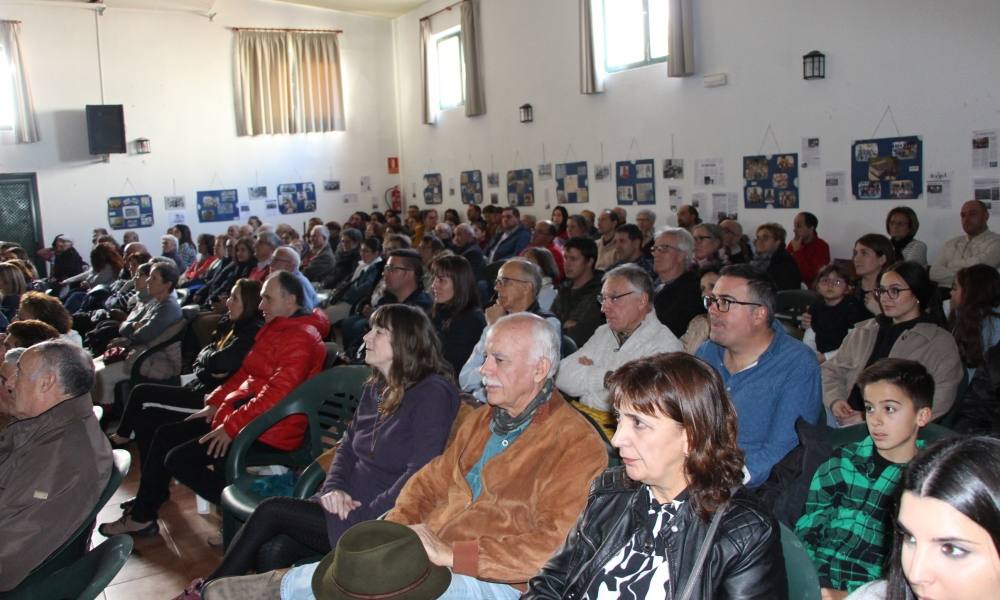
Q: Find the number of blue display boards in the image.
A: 10